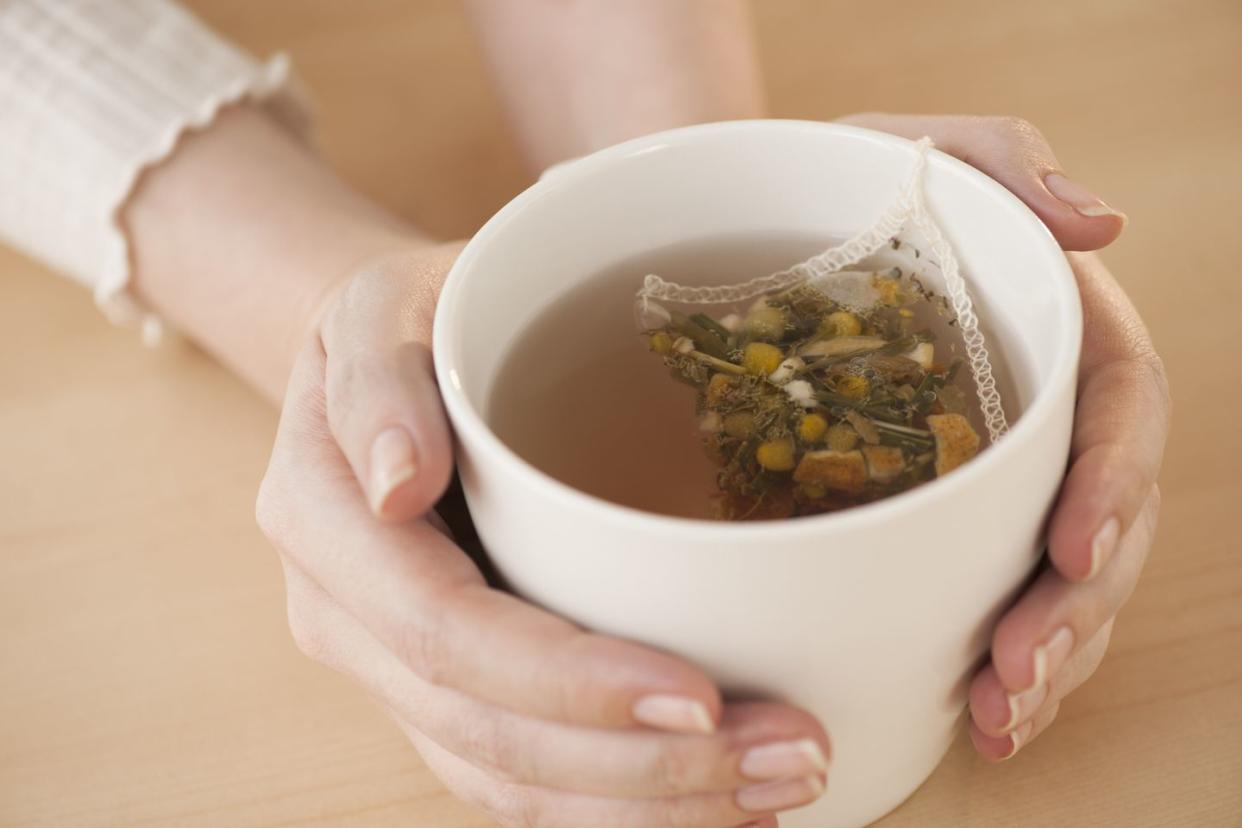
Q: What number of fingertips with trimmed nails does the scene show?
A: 9